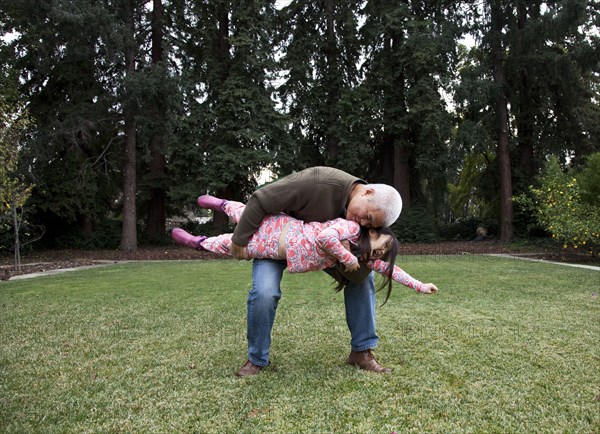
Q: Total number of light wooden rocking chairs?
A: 0